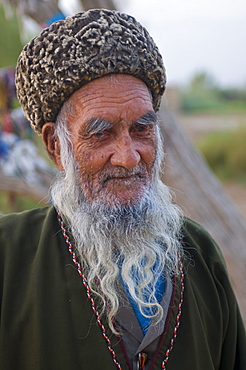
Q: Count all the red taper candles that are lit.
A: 0